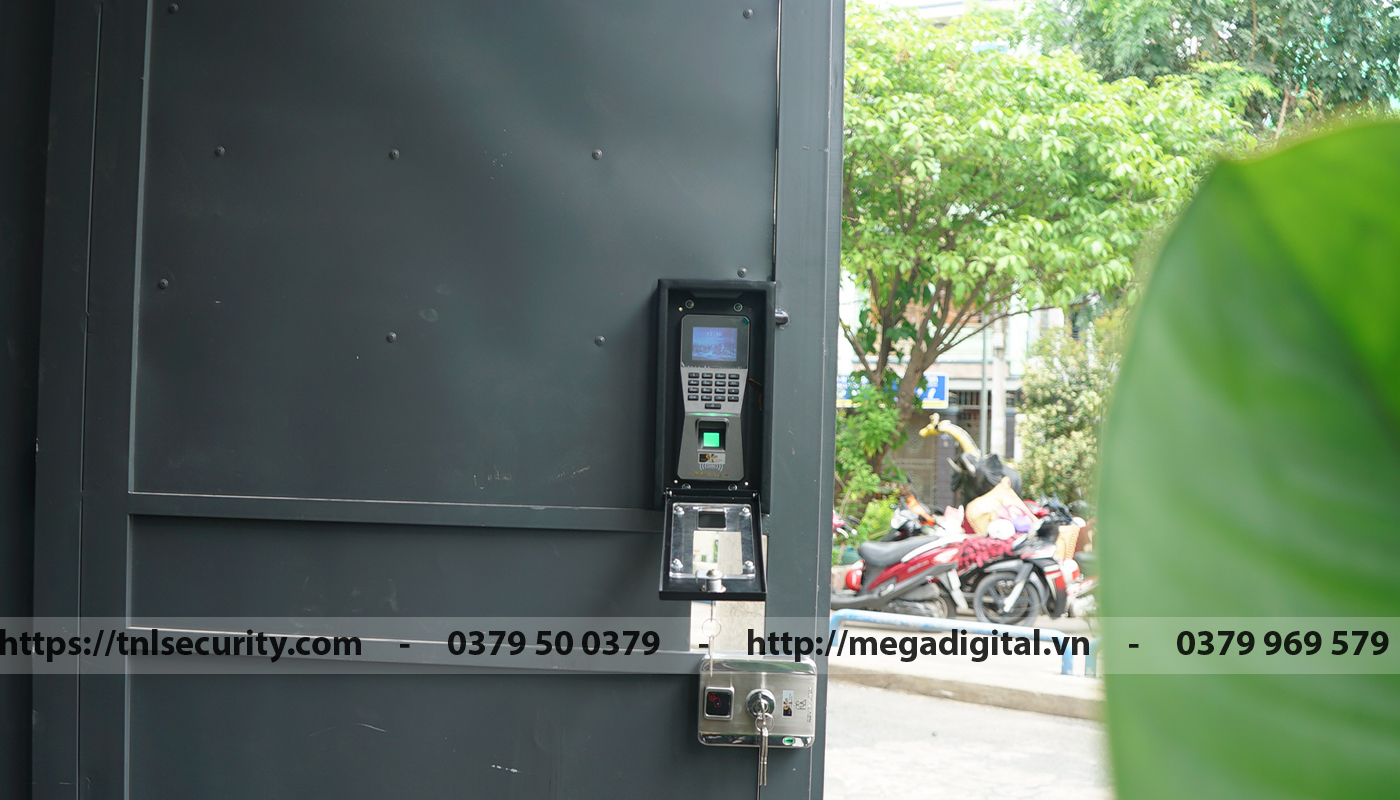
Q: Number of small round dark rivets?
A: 9